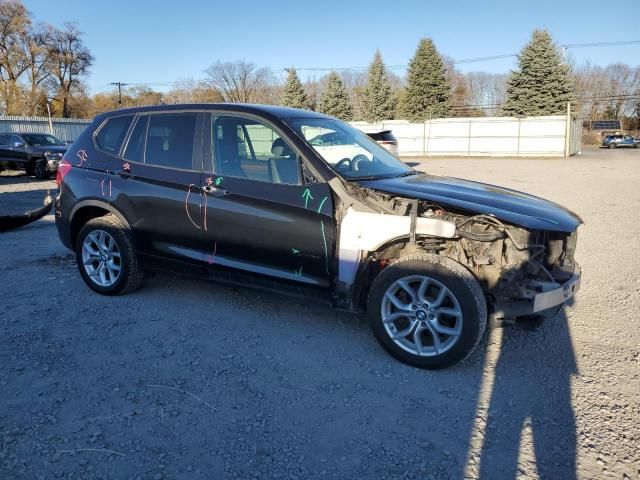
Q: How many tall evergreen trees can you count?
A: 5